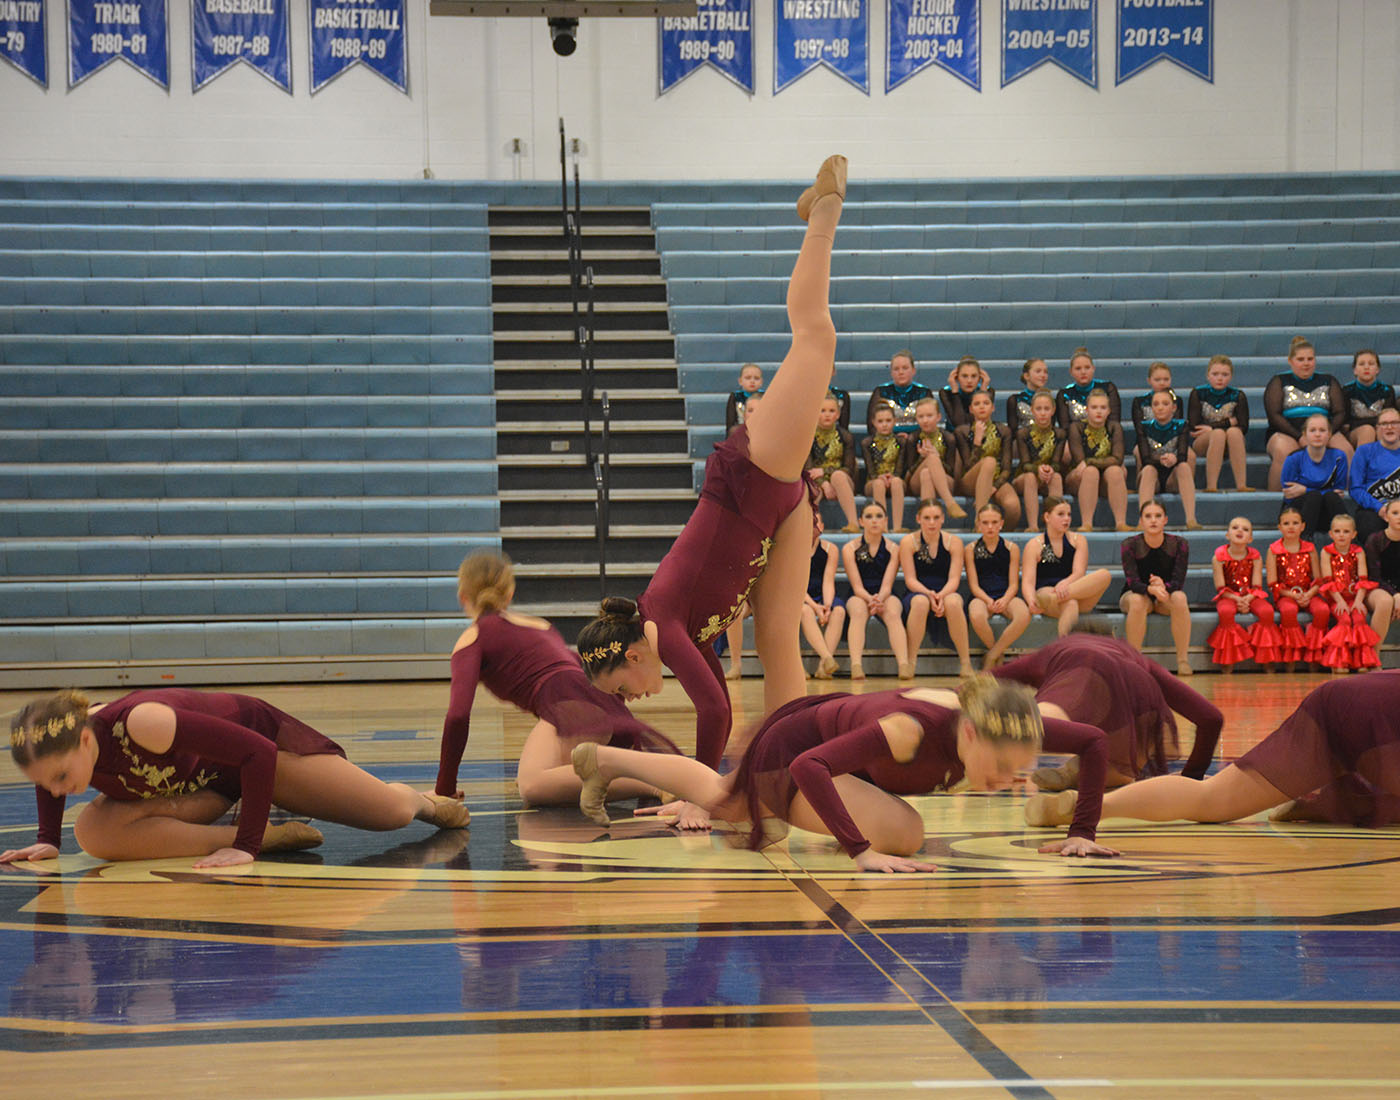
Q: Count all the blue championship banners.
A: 9